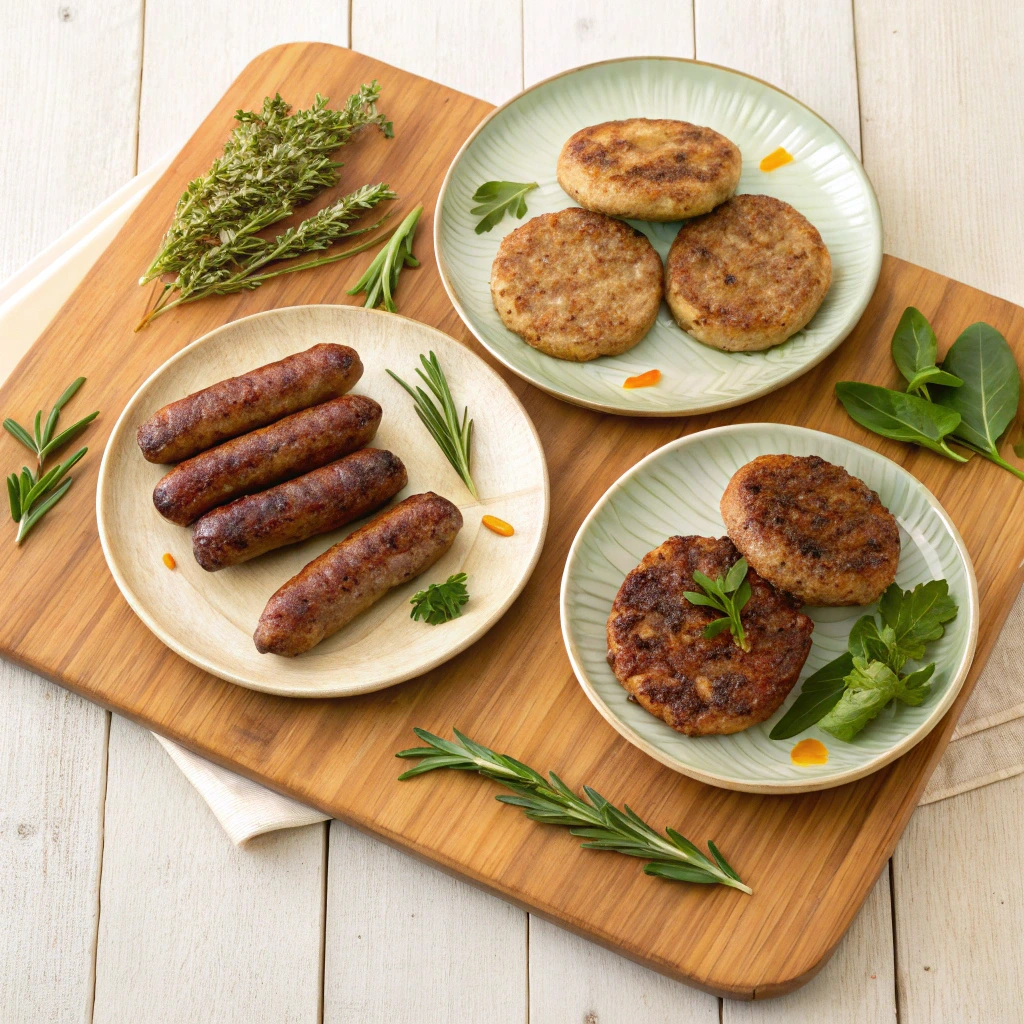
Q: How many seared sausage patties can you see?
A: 5